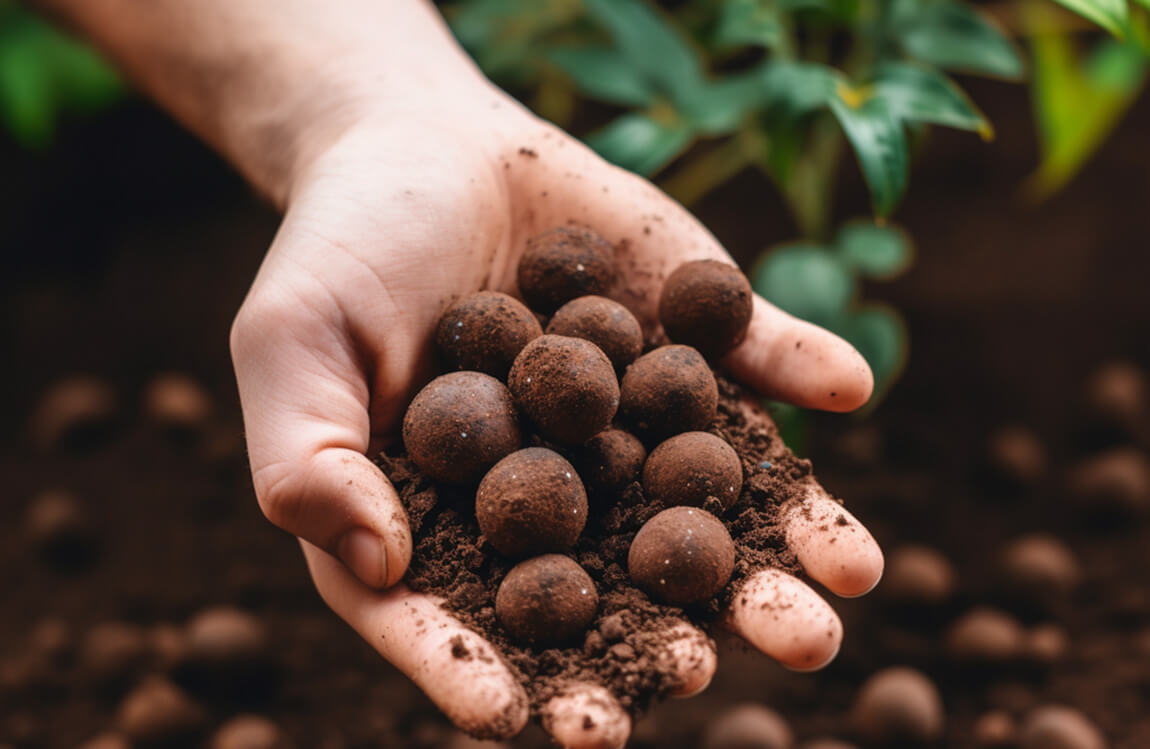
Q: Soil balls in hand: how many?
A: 12